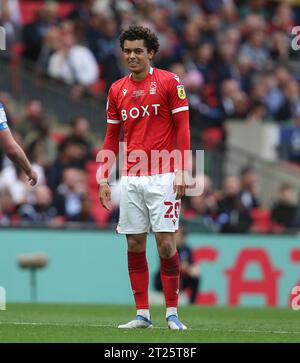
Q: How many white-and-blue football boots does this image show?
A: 2